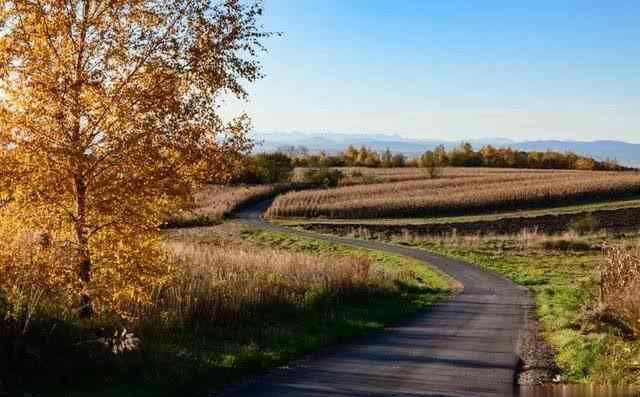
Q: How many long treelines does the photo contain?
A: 1